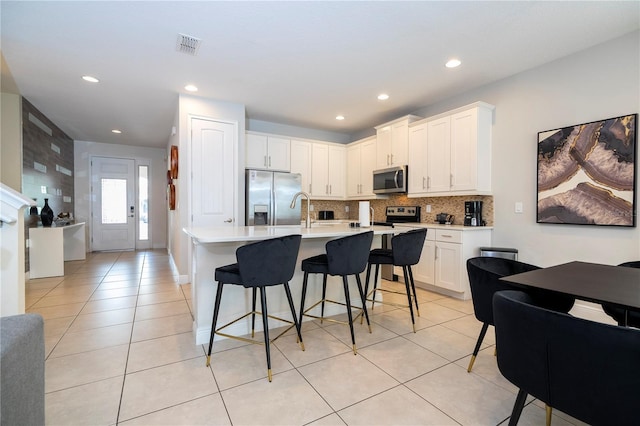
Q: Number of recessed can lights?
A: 6